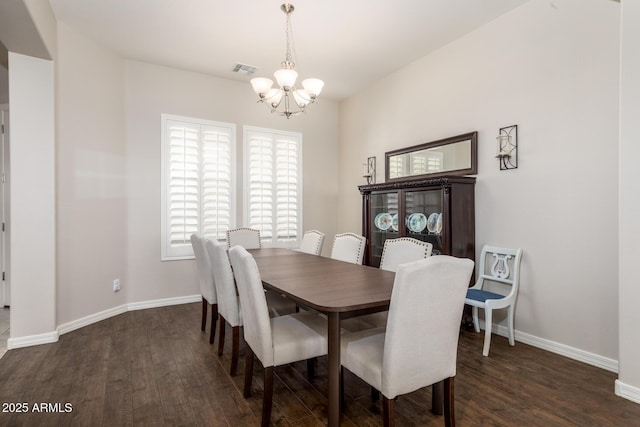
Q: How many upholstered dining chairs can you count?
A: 8